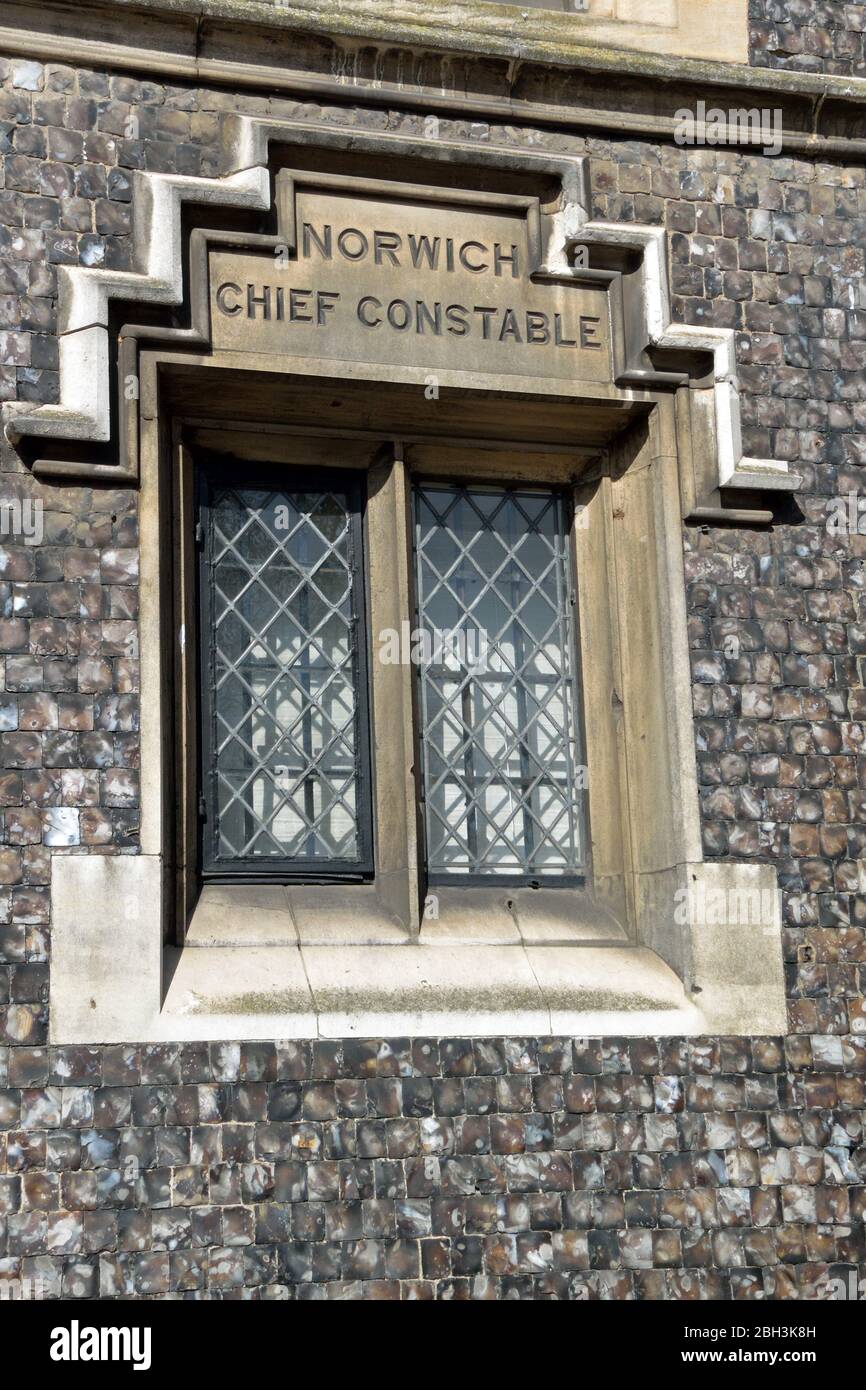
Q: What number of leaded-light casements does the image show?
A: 2